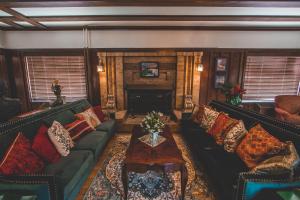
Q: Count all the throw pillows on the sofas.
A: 12